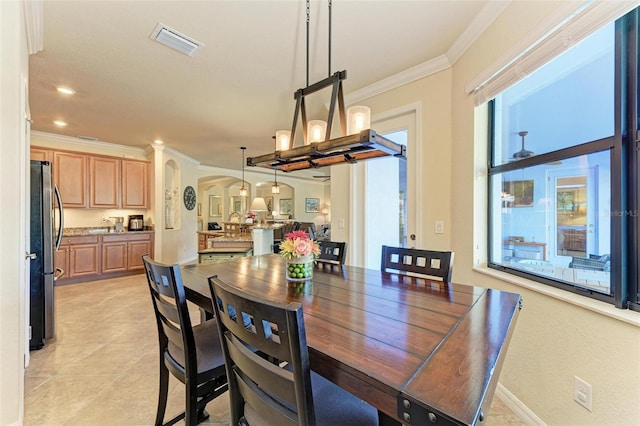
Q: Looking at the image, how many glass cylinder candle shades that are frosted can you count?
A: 3